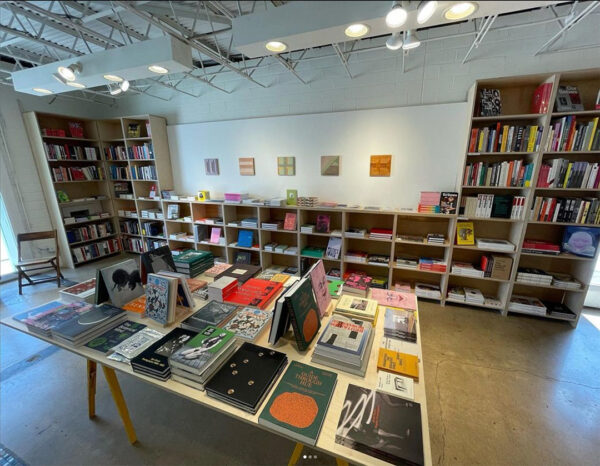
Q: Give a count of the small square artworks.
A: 5